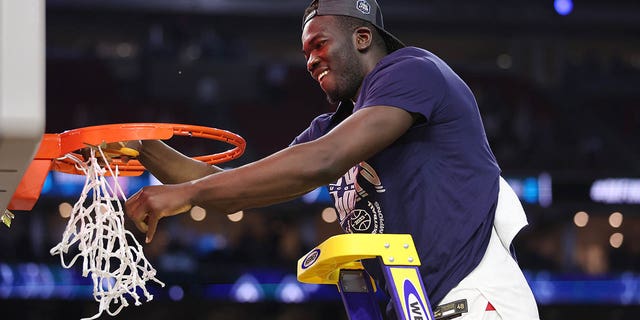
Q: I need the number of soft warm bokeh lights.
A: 7